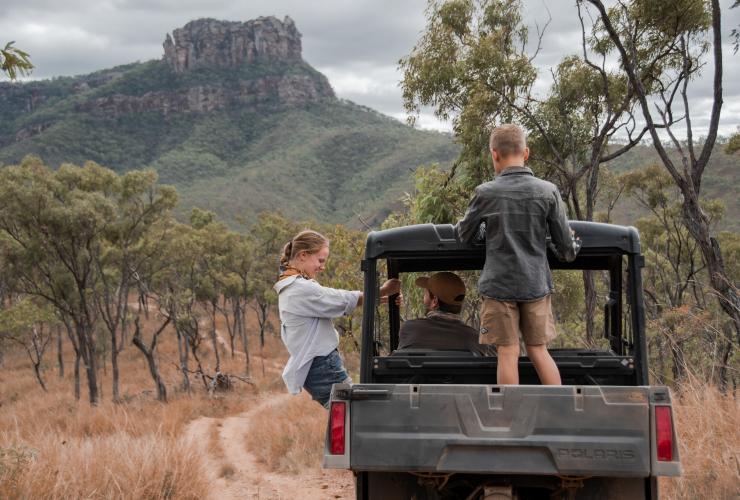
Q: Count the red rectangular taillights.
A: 2